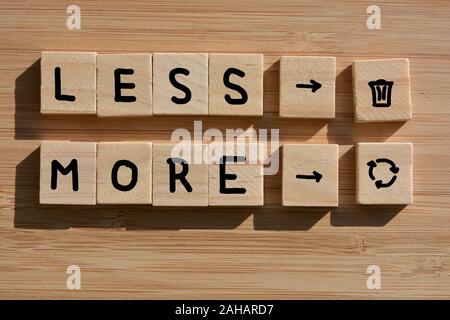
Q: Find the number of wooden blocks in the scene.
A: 12